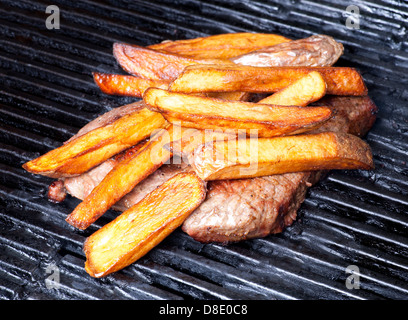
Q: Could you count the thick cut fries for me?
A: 11